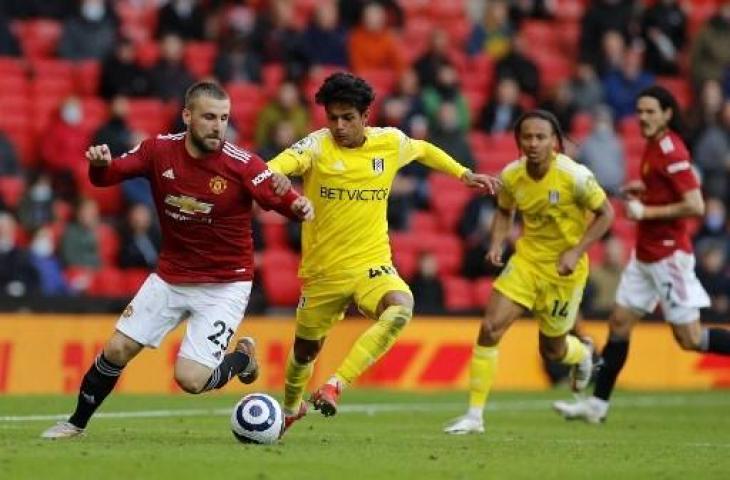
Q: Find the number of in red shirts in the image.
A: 2